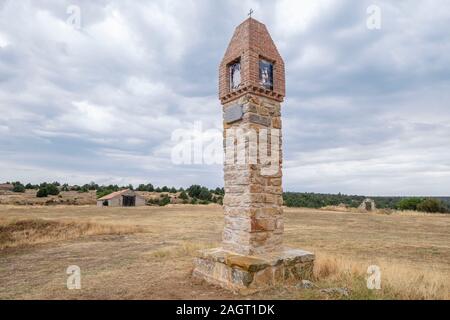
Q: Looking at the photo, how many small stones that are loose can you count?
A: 2